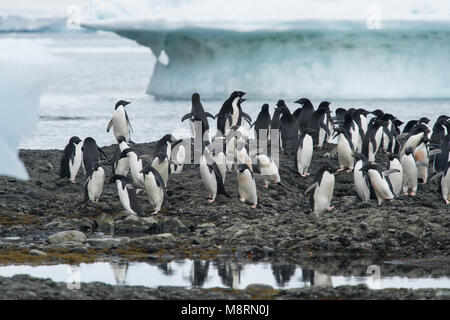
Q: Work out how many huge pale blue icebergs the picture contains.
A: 2